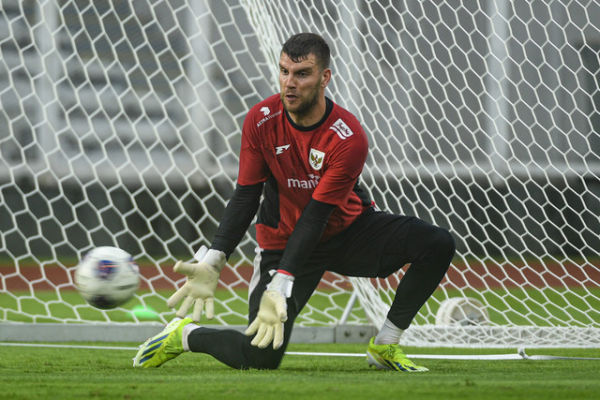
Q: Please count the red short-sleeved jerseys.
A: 1